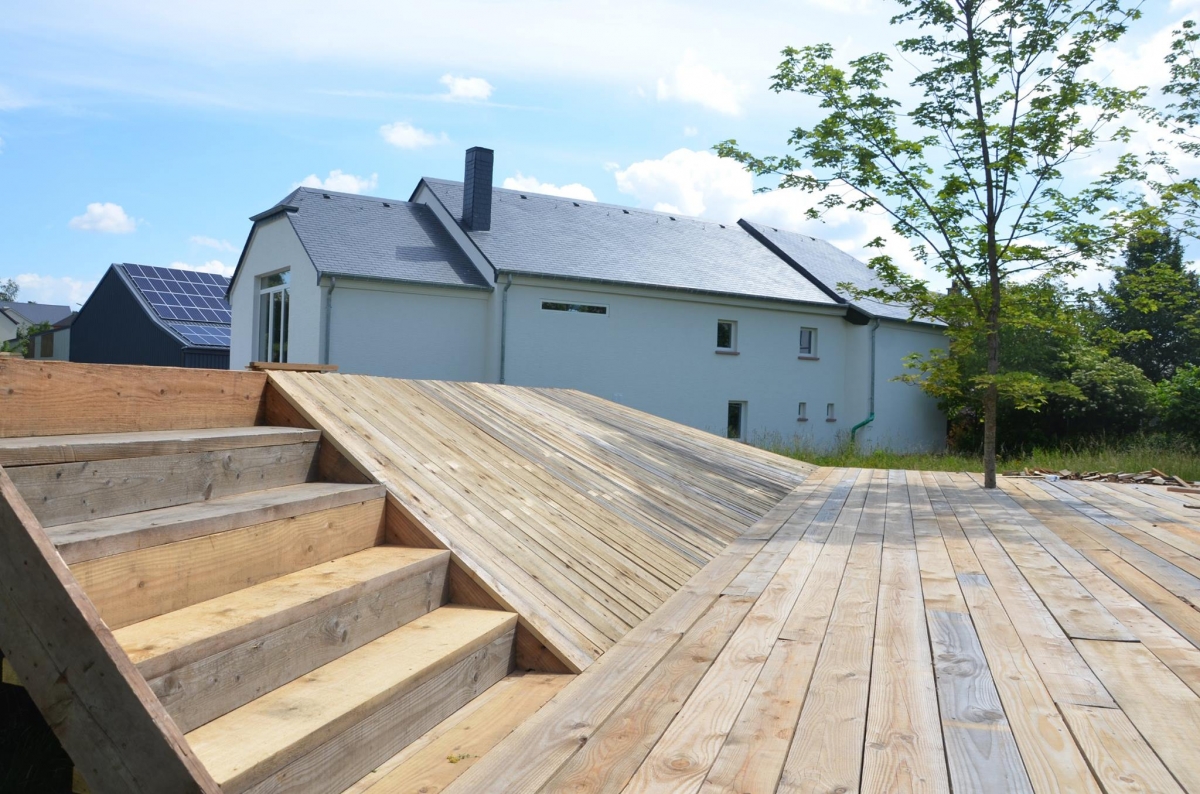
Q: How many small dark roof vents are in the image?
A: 9